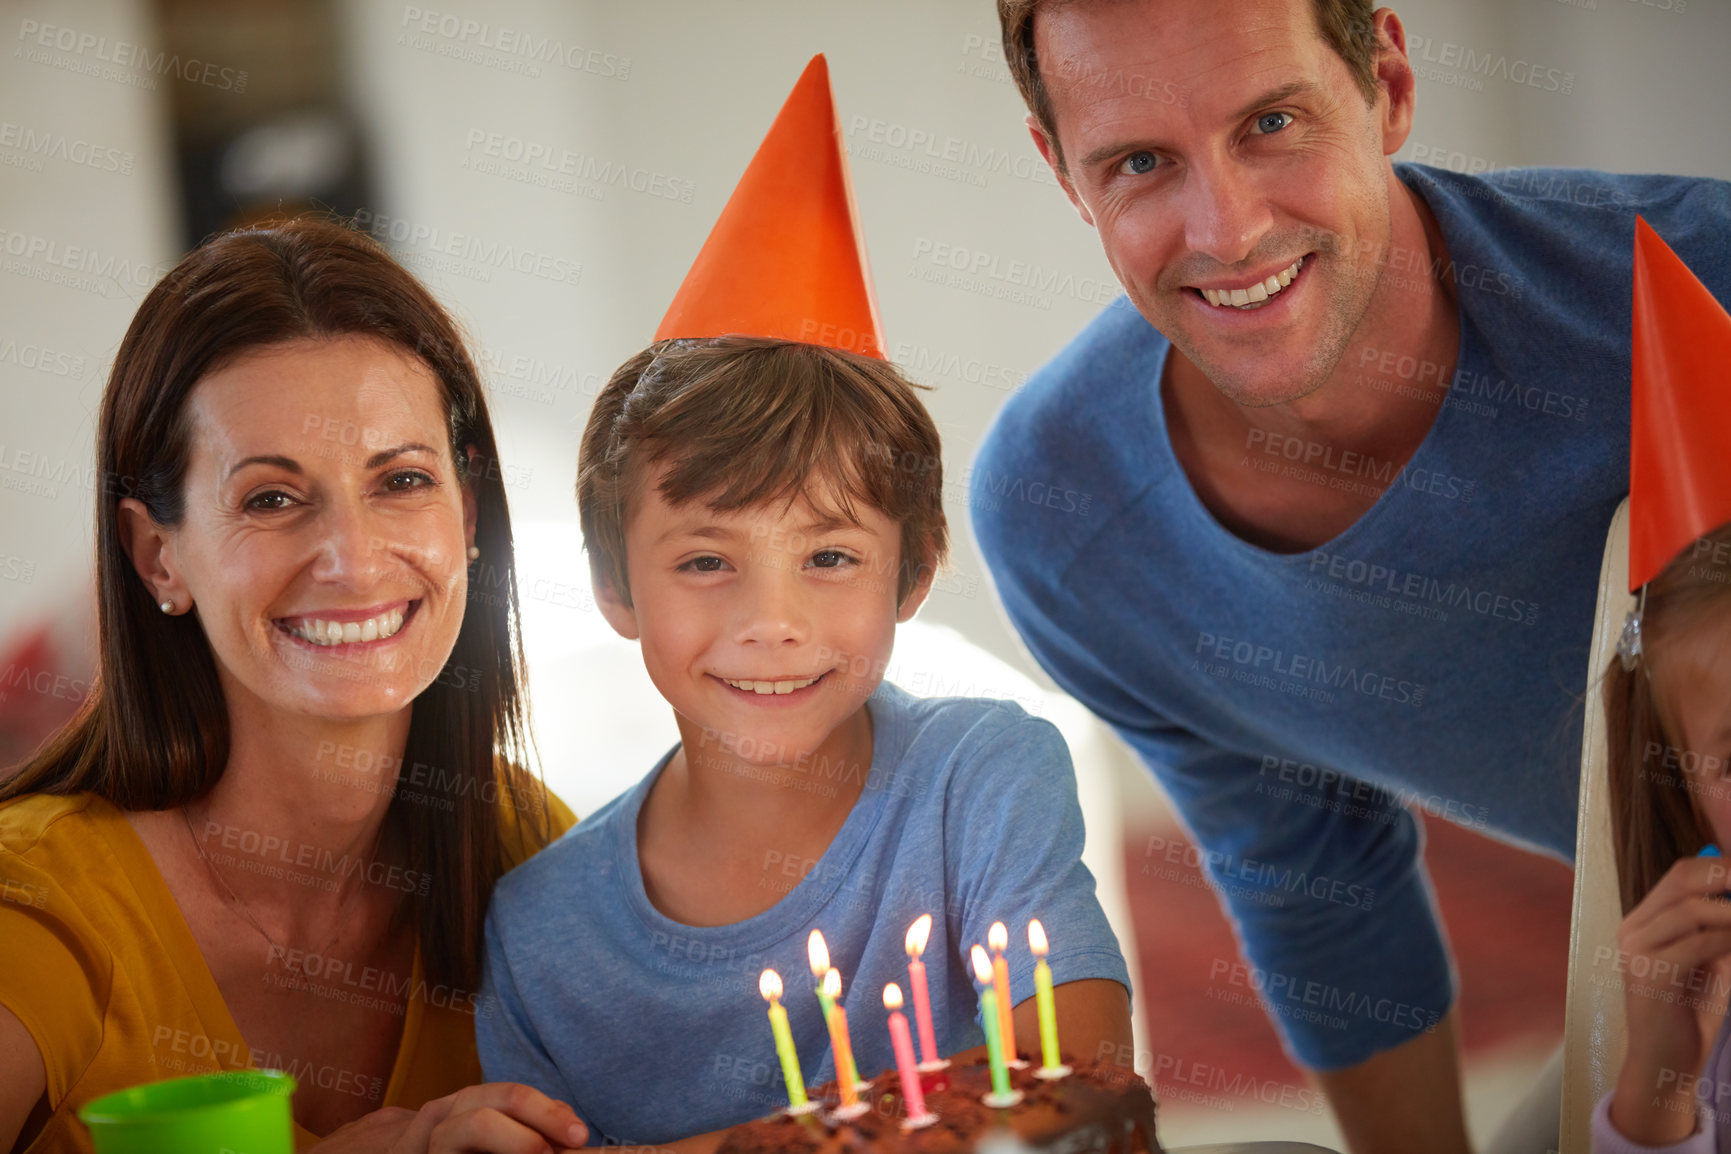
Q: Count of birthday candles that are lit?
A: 8